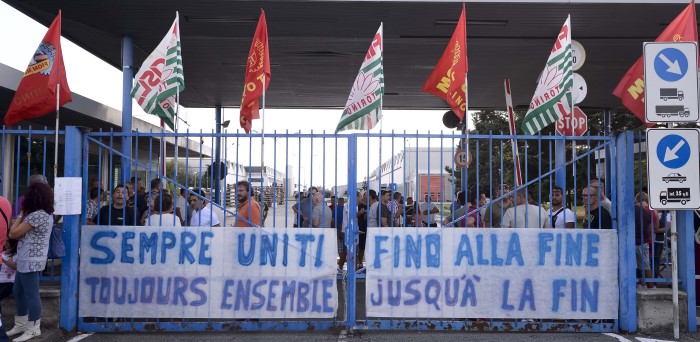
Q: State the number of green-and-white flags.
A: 3